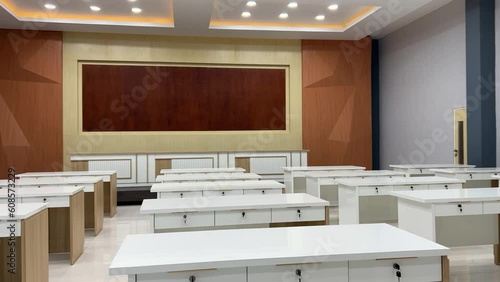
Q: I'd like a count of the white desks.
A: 15